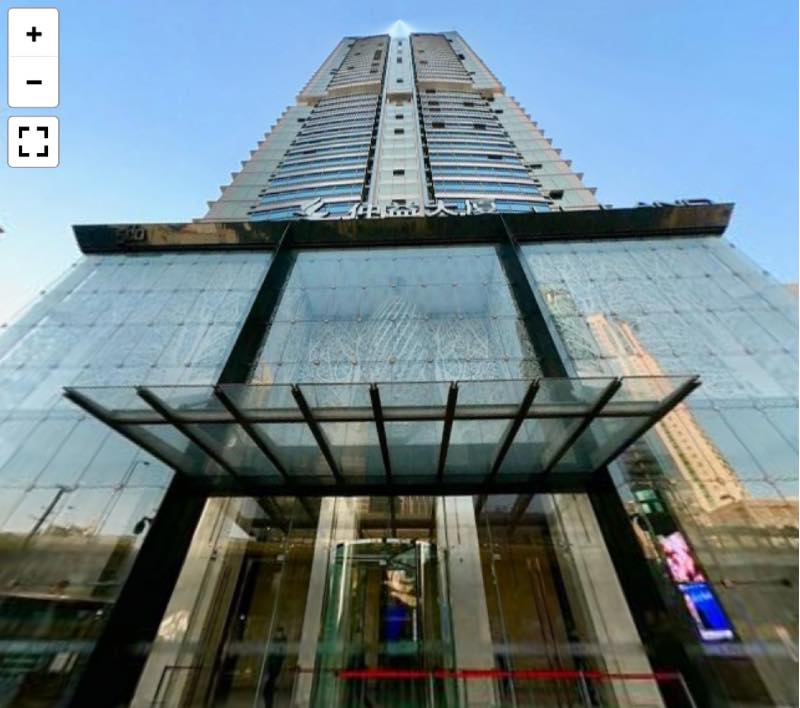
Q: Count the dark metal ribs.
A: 9